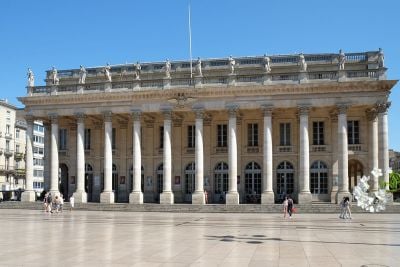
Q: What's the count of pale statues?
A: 12